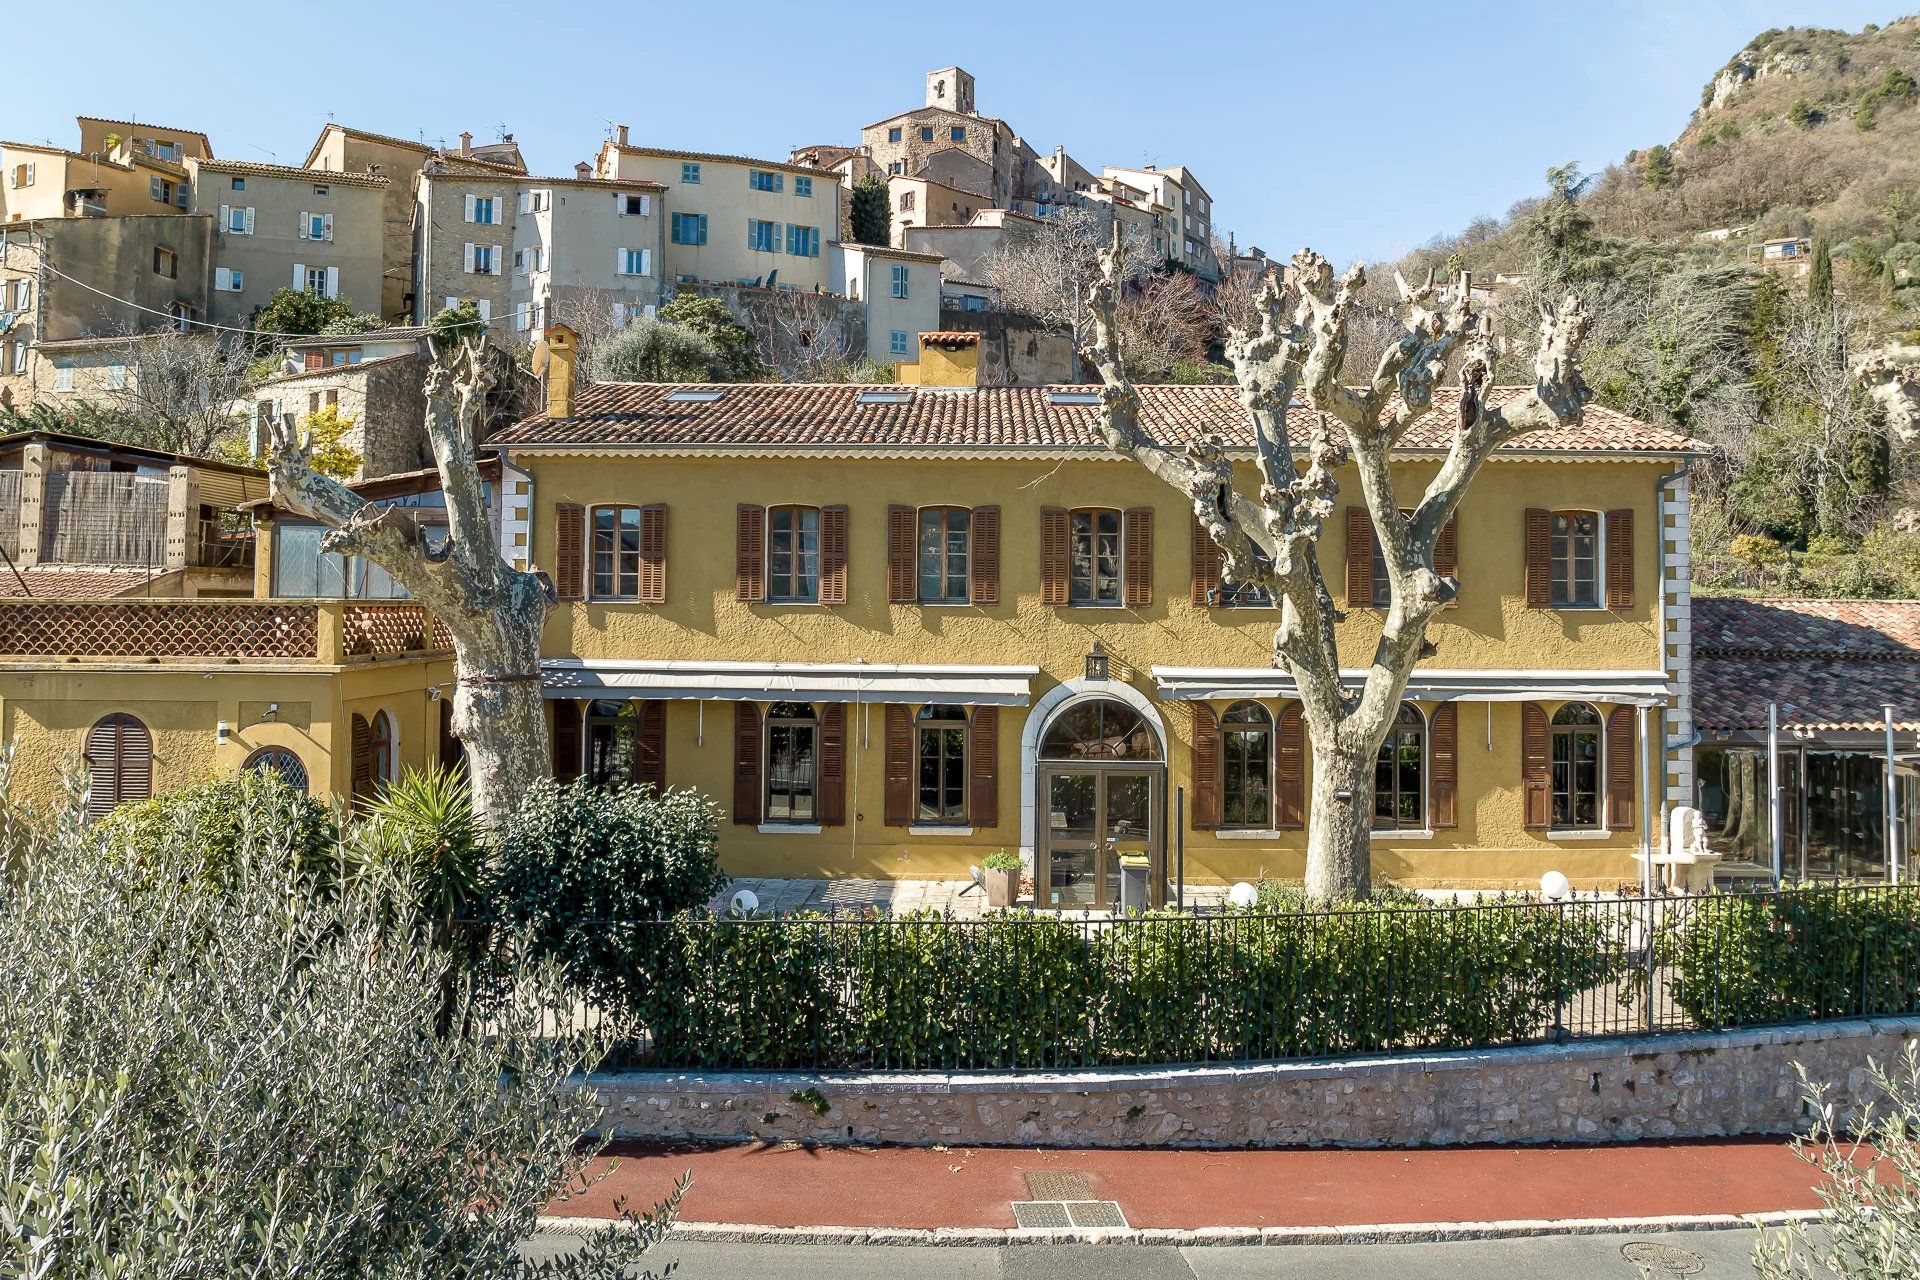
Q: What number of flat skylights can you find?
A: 4